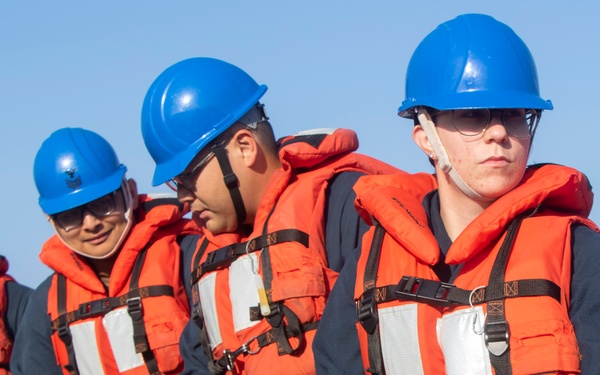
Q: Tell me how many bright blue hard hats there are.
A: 3